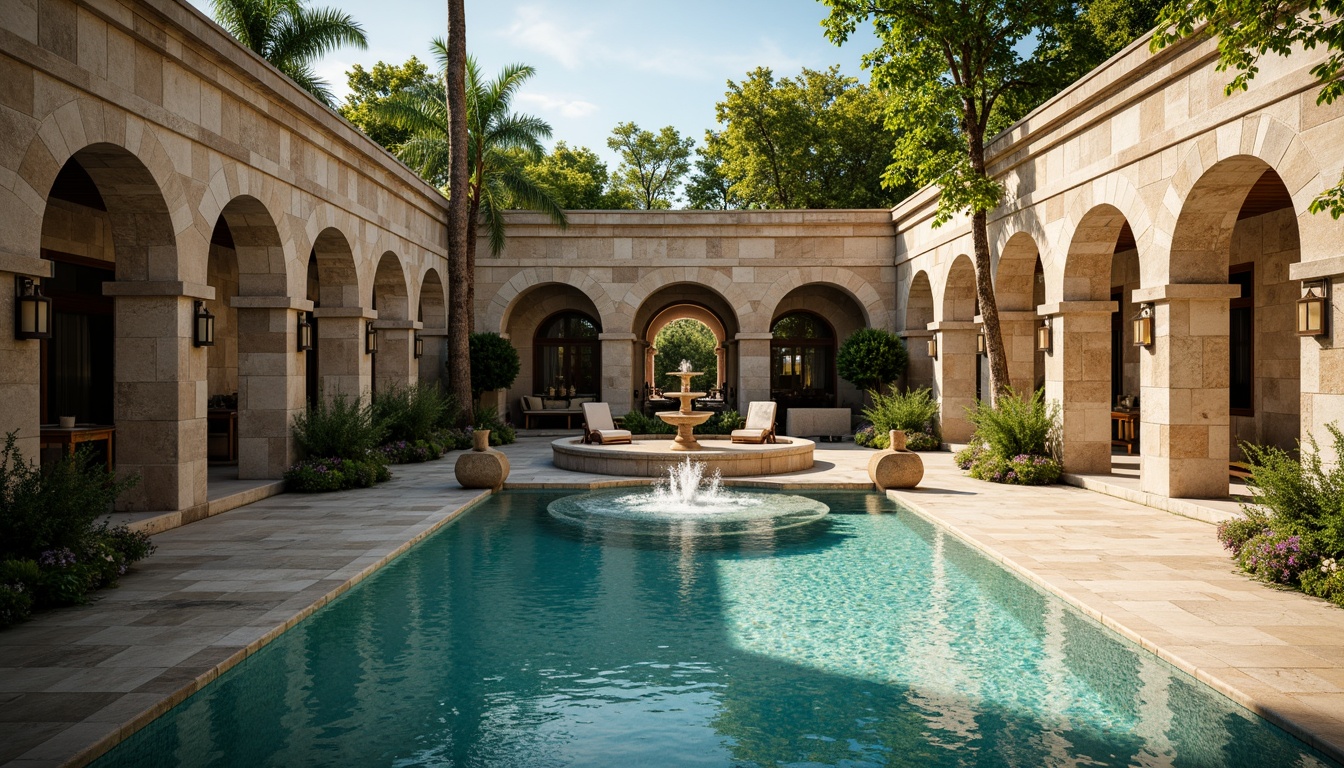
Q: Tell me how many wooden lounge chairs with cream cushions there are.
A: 2